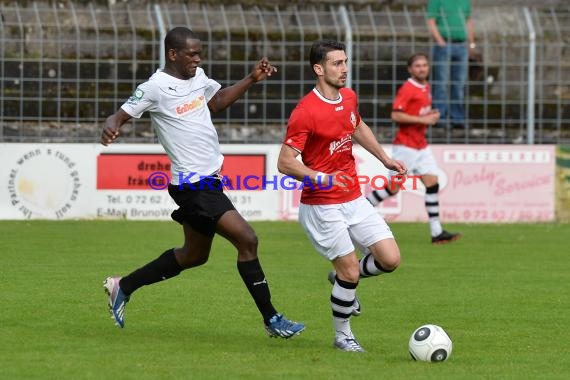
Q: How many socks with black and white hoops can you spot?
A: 4